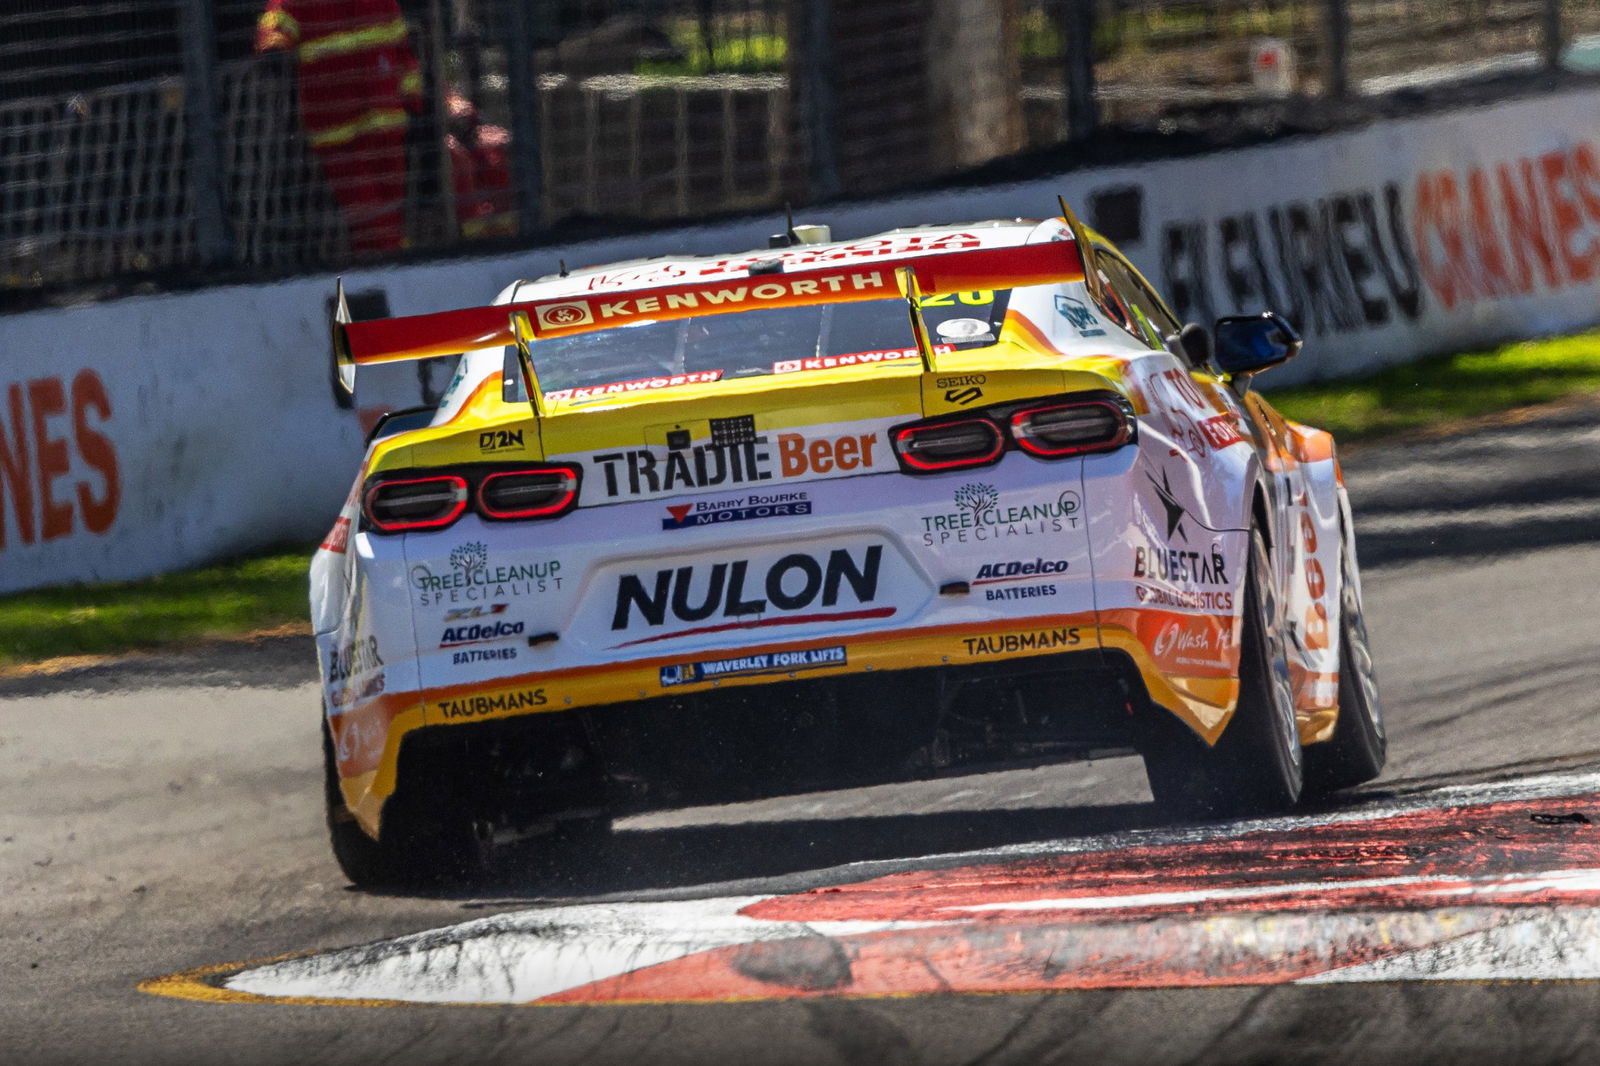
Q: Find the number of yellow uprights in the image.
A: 2